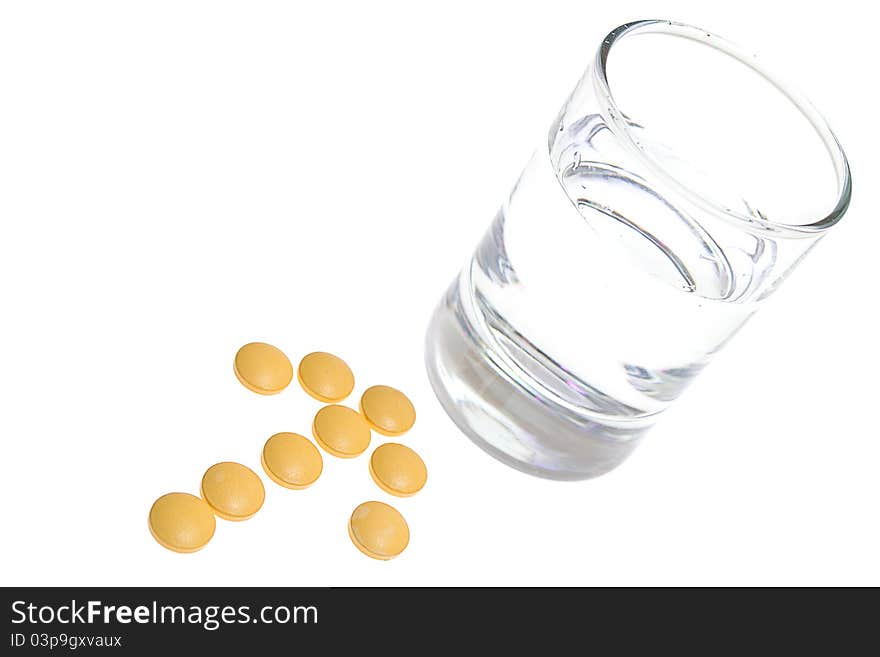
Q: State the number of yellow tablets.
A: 9